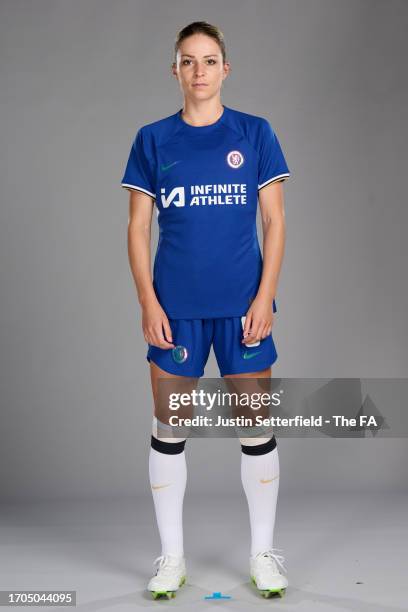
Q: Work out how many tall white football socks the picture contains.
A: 2